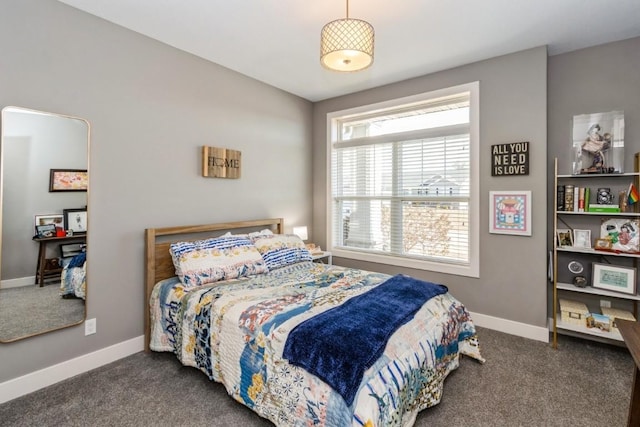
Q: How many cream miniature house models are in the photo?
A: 0